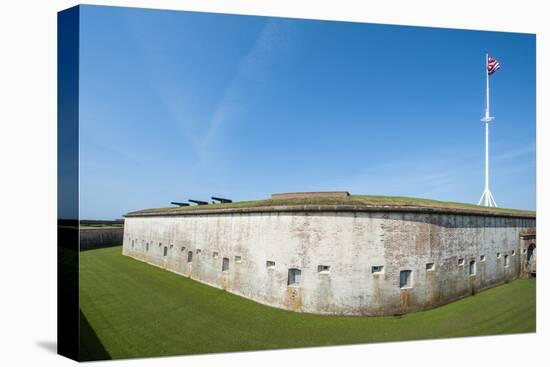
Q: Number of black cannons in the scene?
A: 3